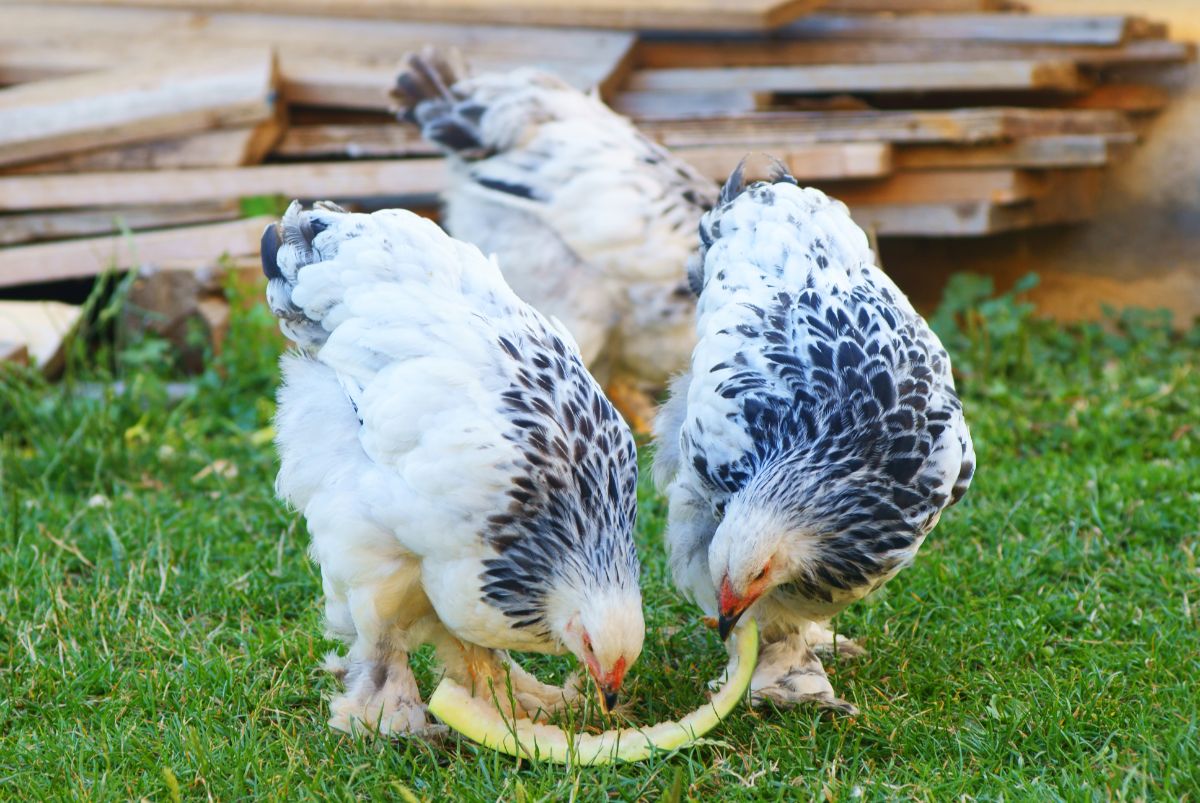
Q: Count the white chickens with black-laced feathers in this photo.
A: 3